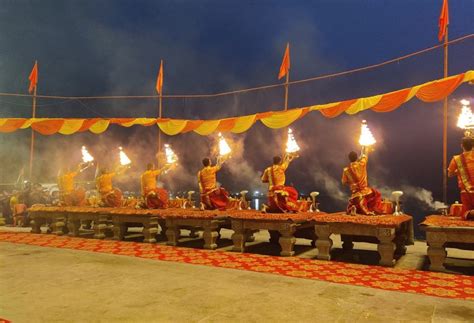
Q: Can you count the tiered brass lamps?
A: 7